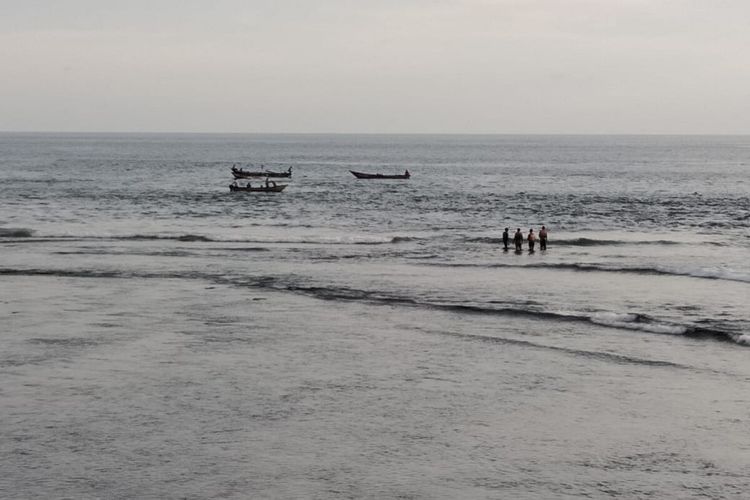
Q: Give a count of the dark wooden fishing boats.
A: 3